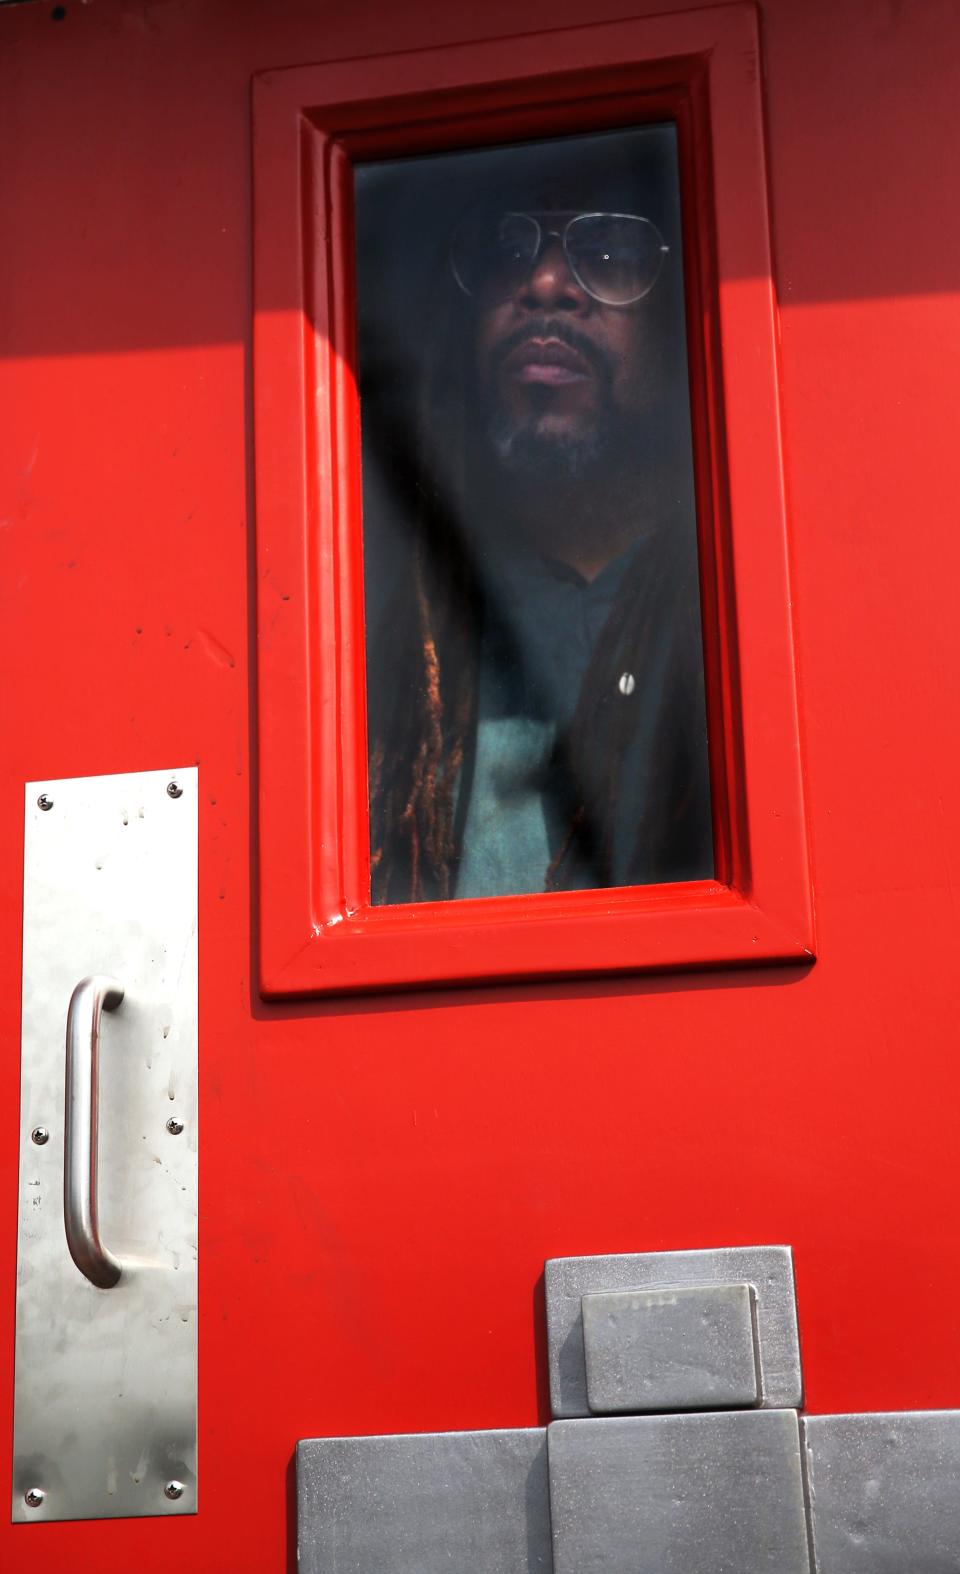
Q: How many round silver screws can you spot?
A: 6